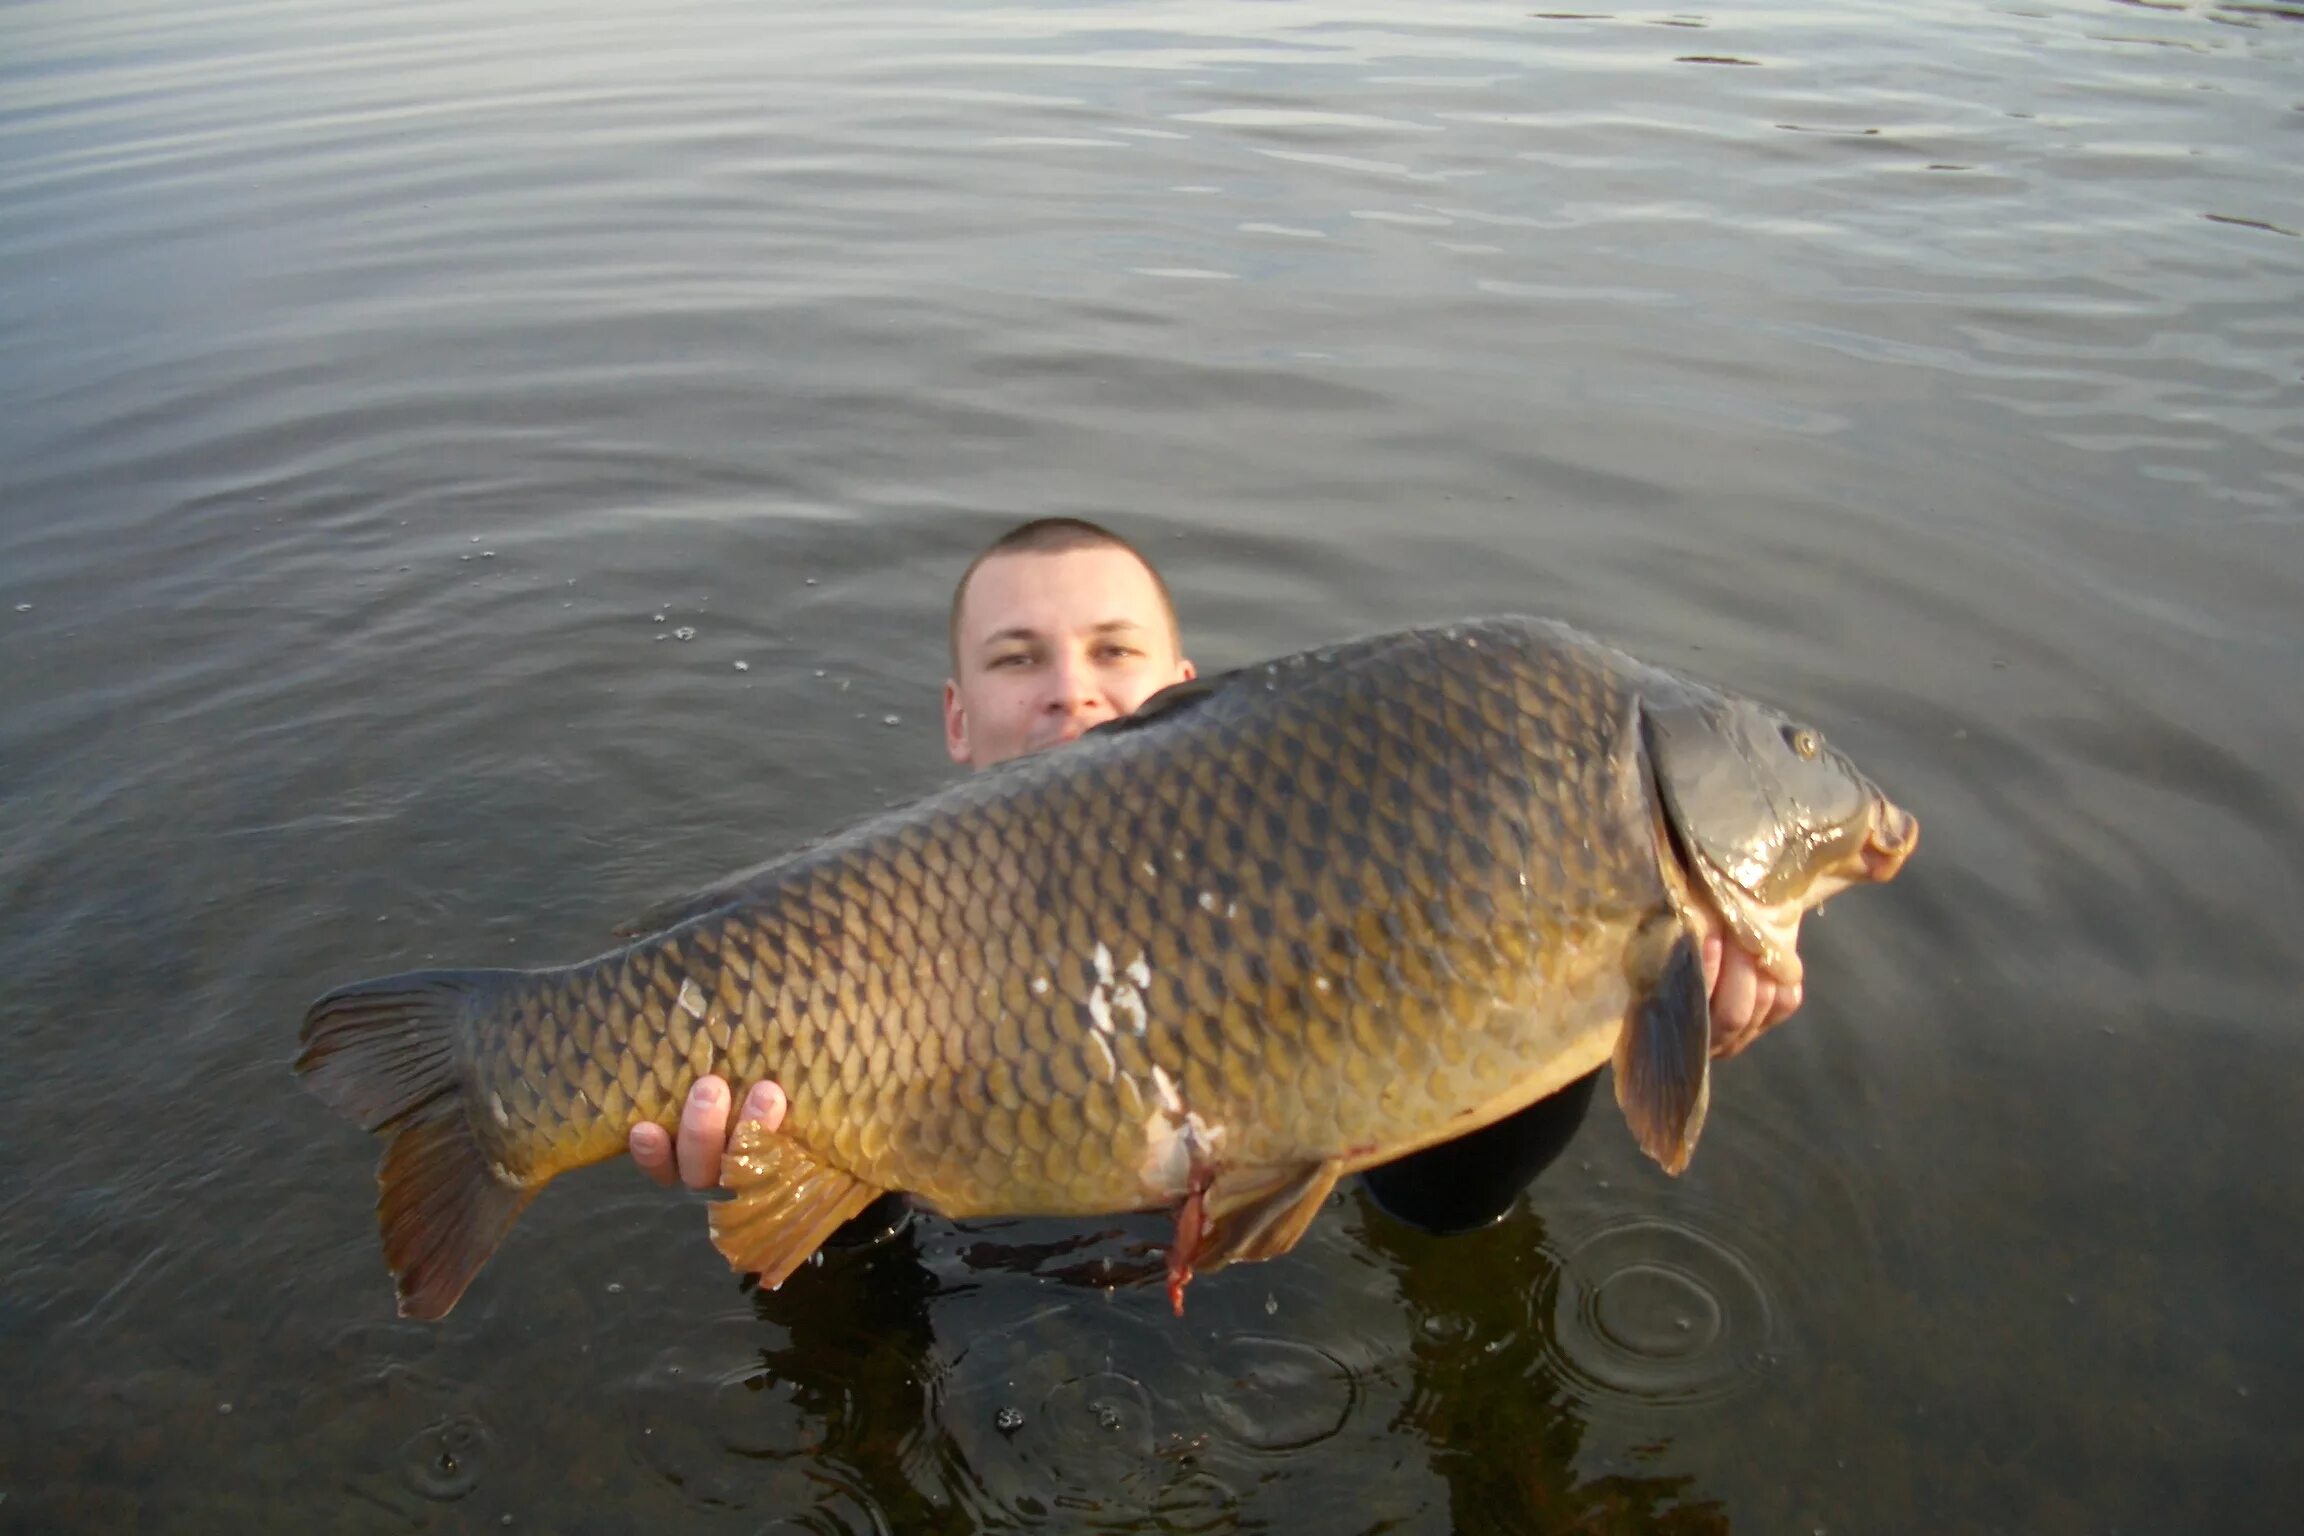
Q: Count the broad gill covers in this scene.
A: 1